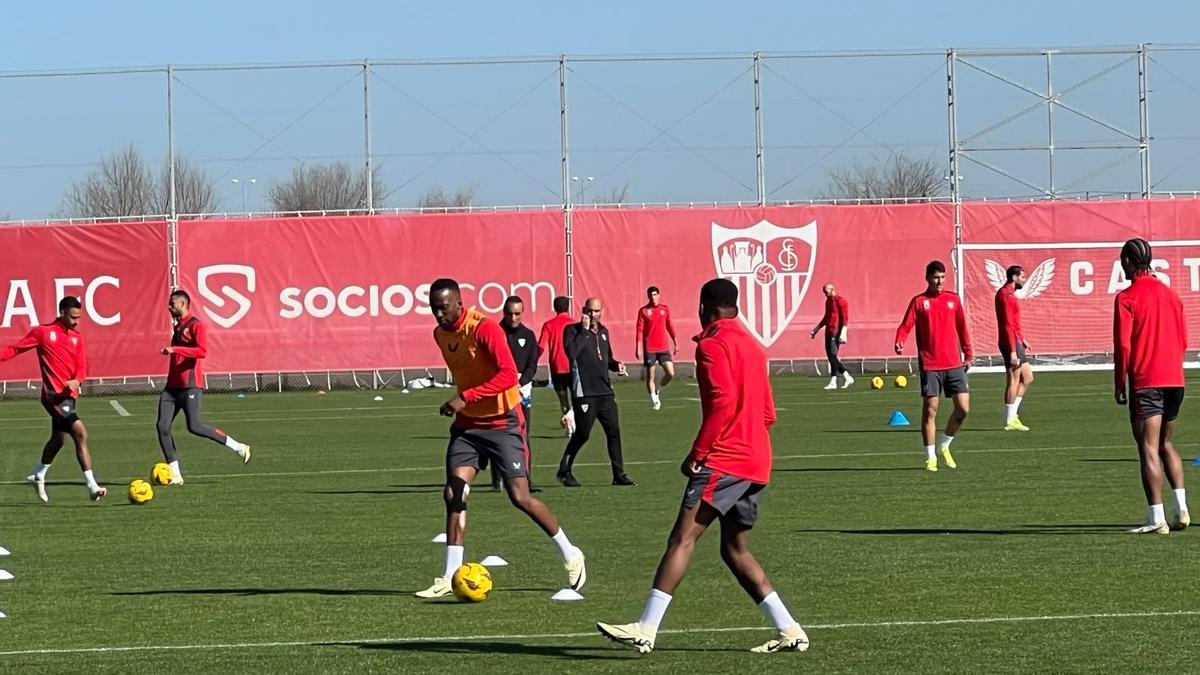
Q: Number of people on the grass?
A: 12